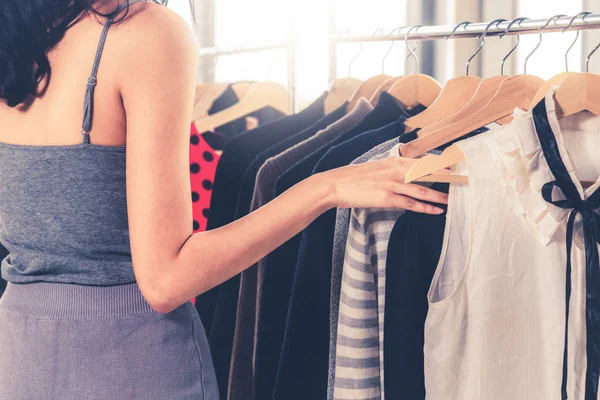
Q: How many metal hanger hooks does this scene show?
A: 9